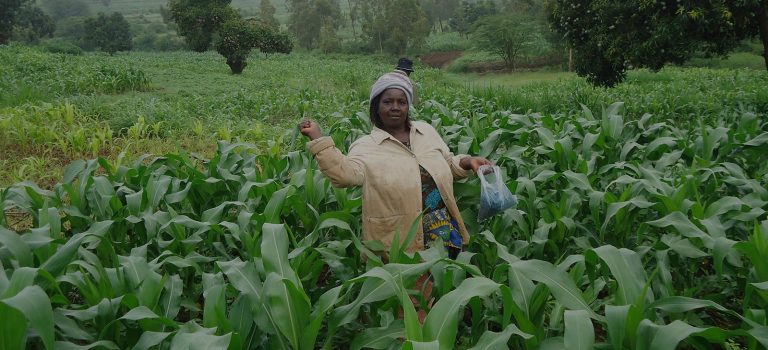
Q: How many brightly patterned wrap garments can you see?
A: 1